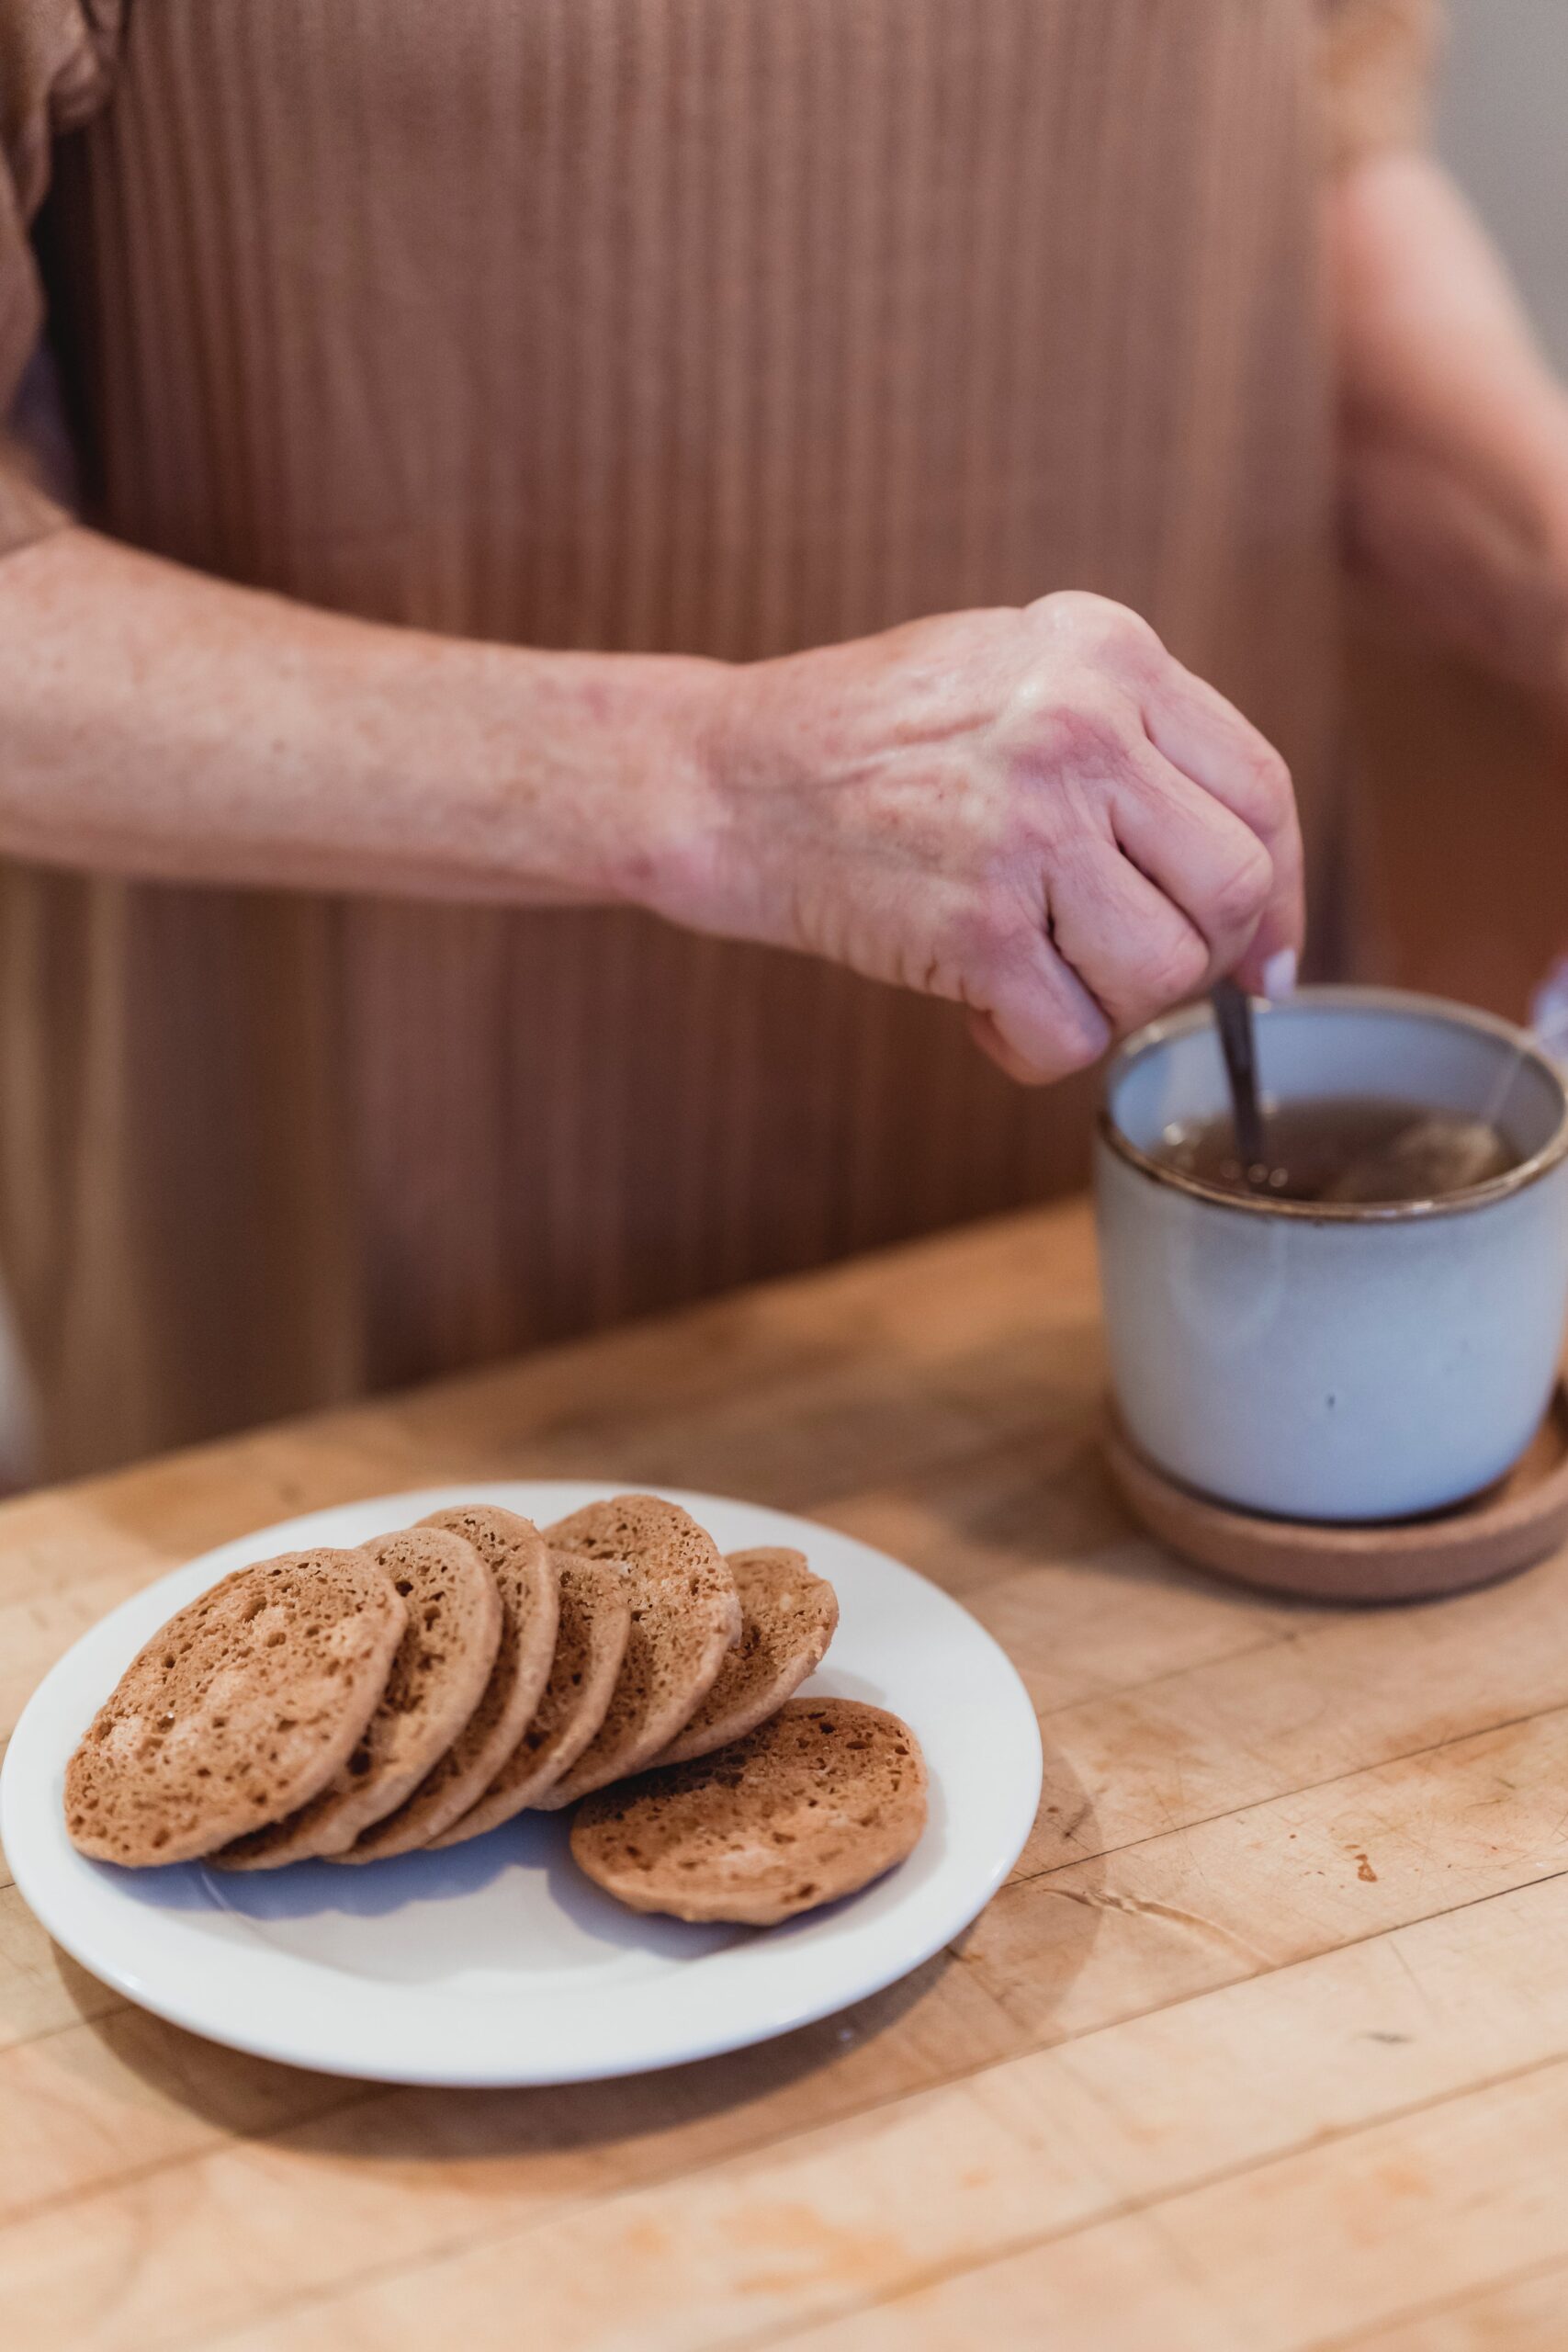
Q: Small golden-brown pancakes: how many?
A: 7